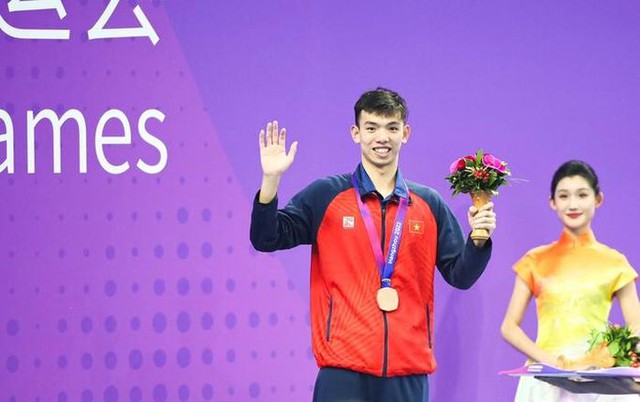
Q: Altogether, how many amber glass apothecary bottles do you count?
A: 0